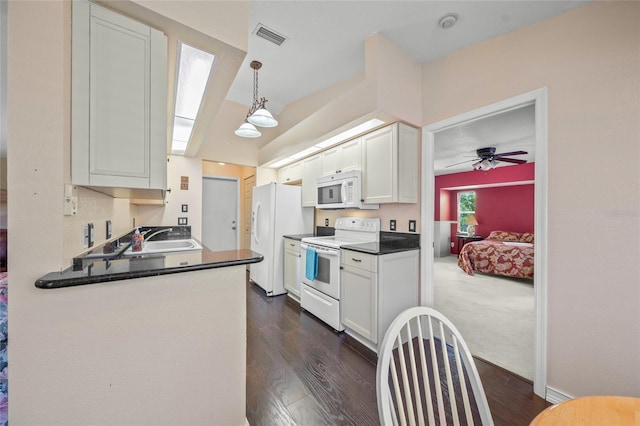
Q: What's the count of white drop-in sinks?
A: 1